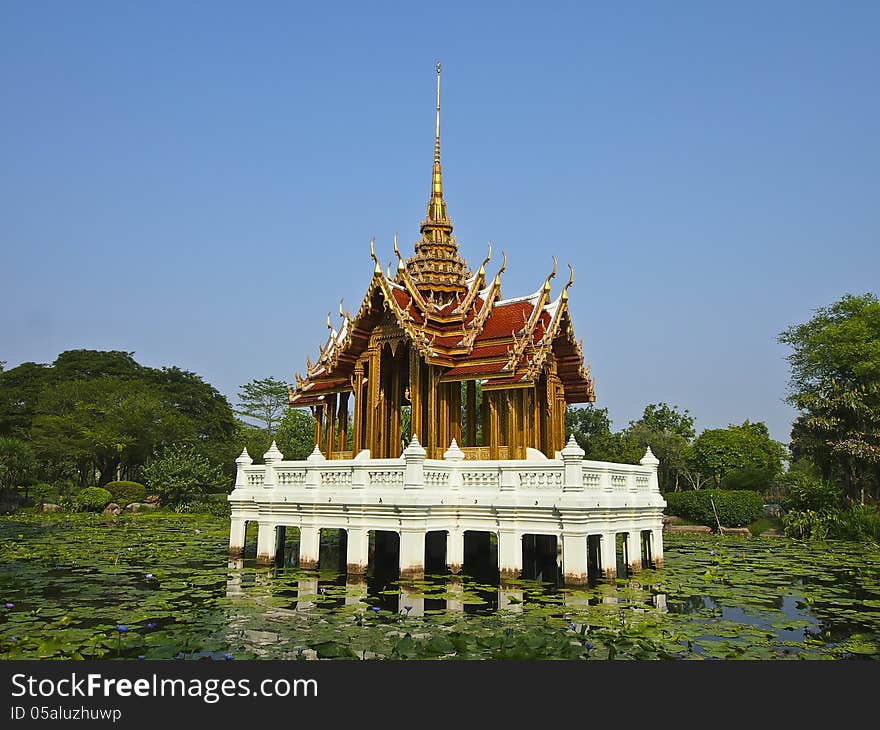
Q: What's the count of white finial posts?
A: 7